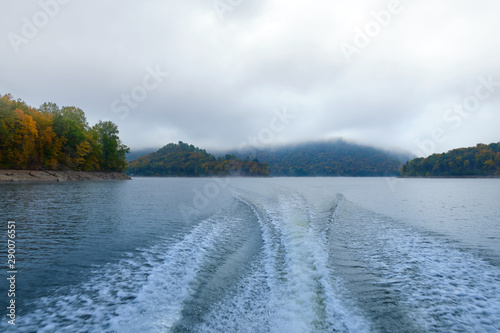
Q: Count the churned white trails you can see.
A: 3